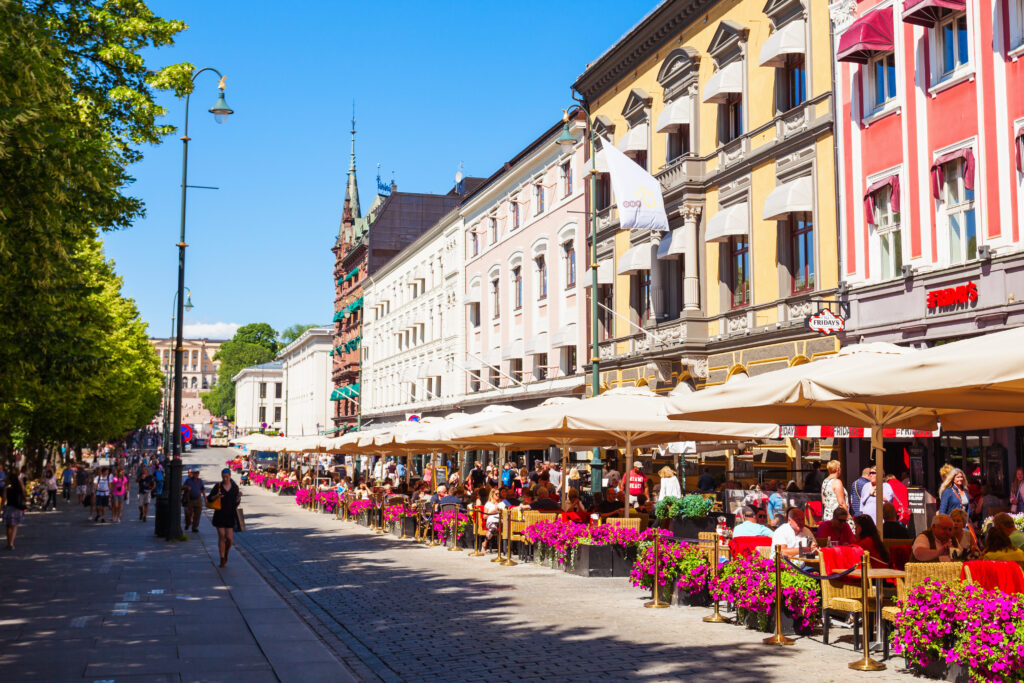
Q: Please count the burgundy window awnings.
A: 5